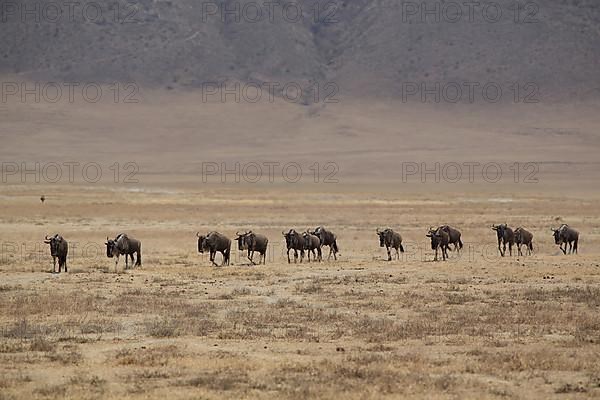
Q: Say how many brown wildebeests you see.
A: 13